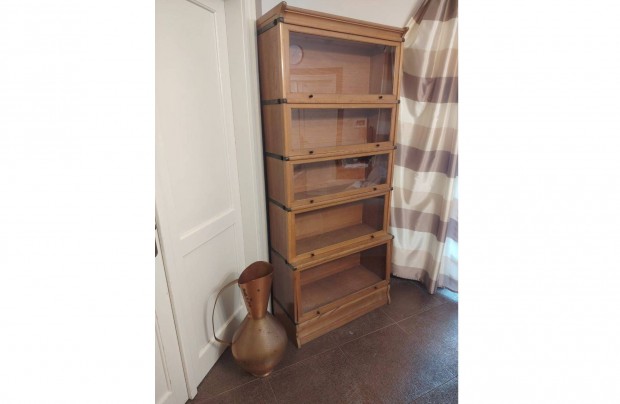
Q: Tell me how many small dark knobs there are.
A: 10